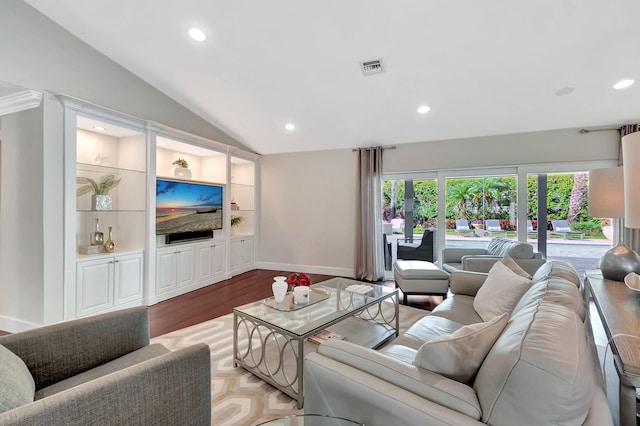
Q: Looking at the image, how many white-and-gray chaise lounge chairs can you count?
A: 4